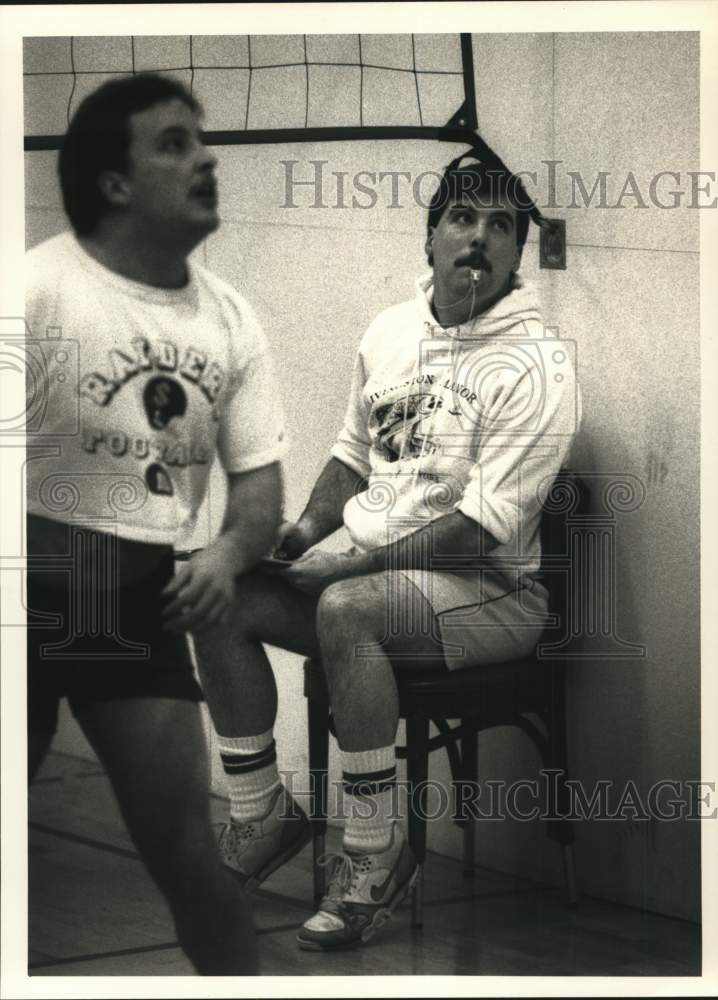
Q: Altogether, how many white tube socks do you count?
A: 2